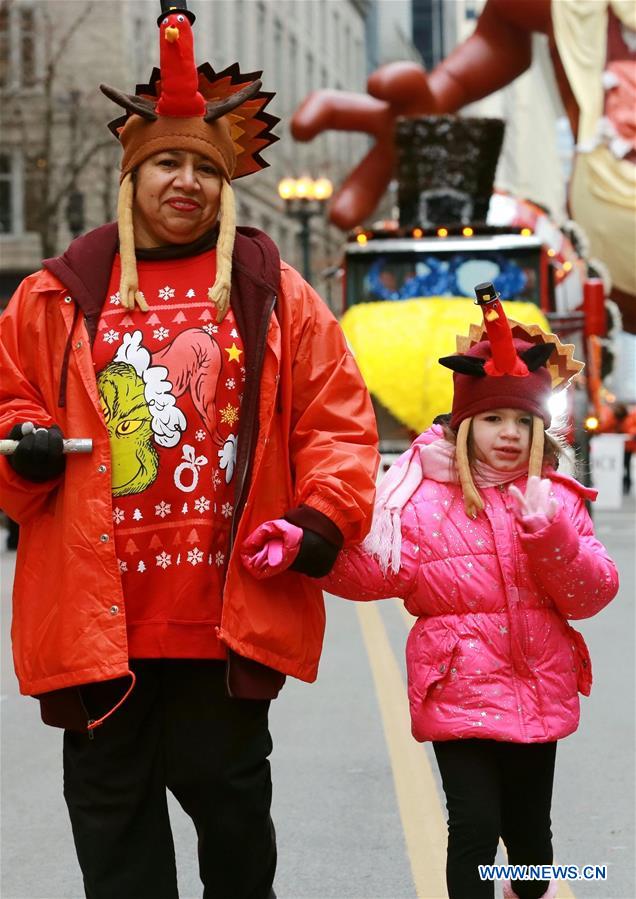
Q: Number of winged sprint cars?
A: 0